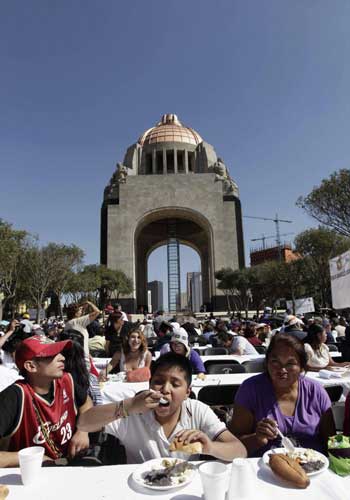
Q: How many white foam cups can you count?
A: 3